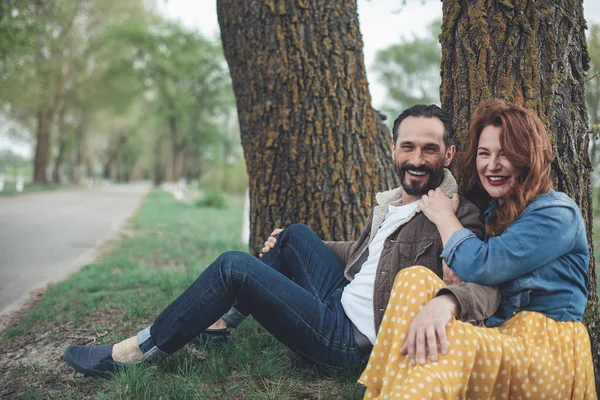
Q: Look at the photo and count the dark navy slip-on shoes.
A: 2